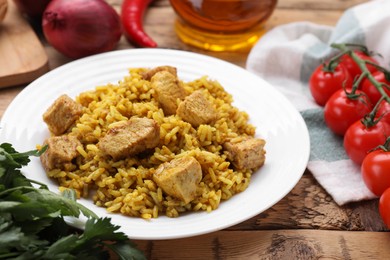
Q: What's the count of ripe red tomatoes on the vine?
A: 8